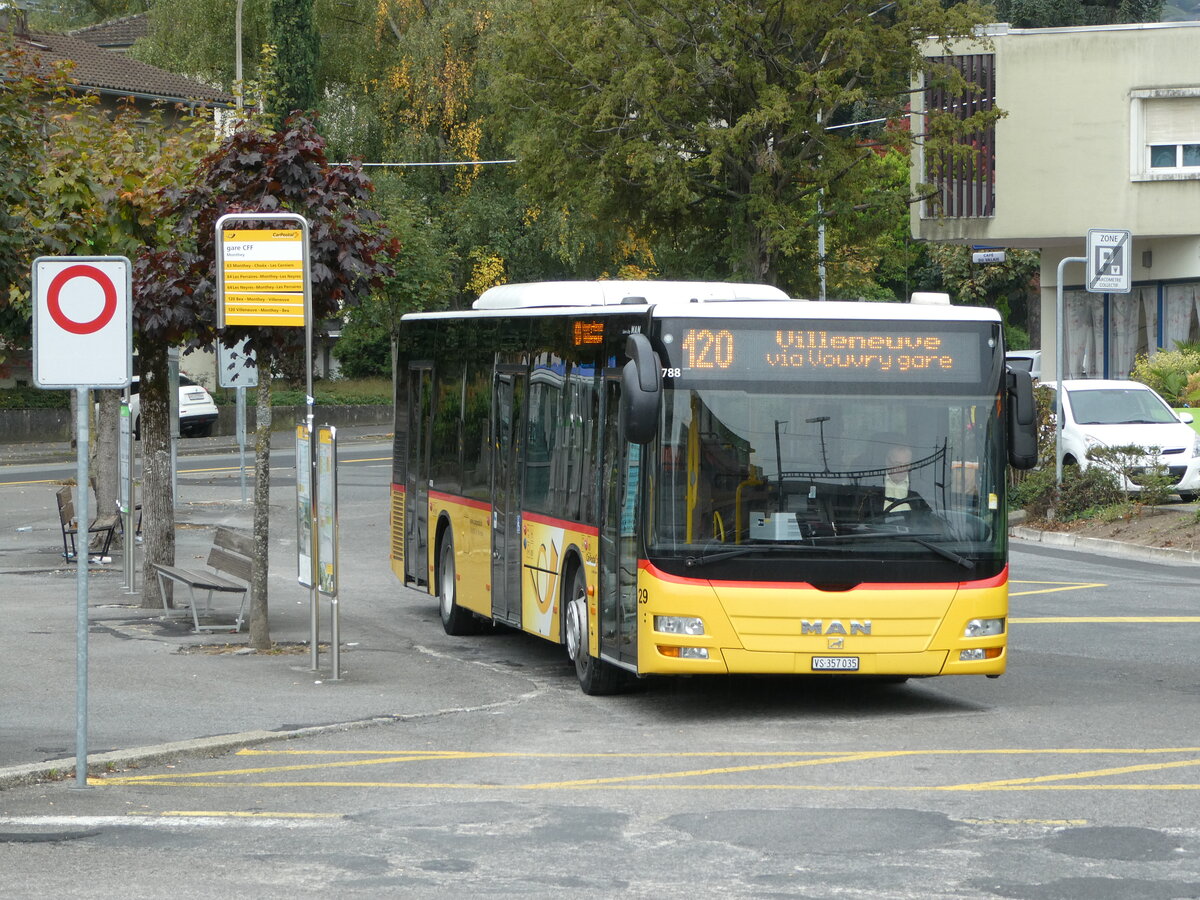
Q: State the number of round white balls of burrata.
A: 0